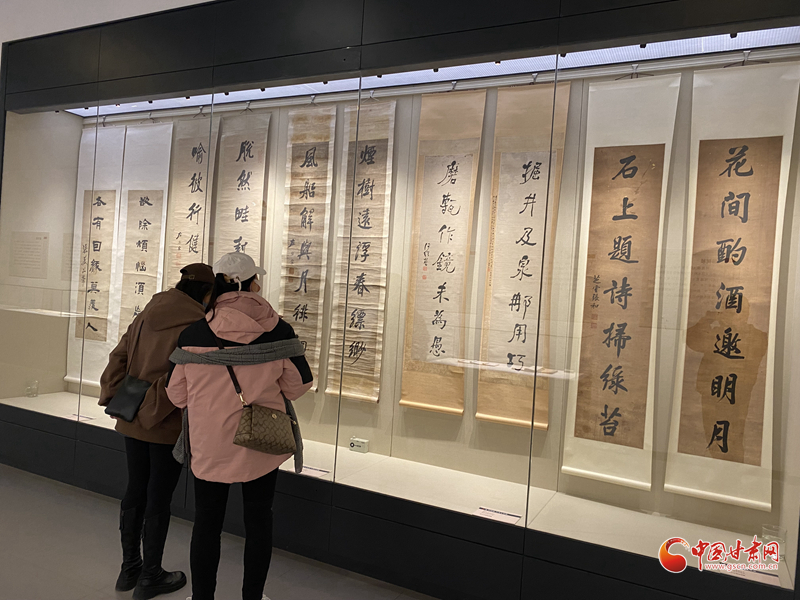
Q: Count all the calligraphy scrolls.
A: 10